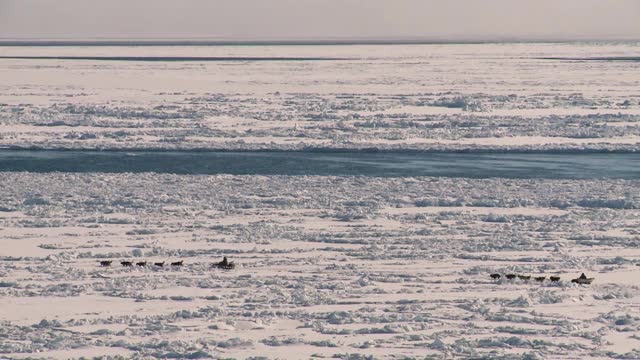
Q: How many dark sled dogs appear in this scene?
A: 10